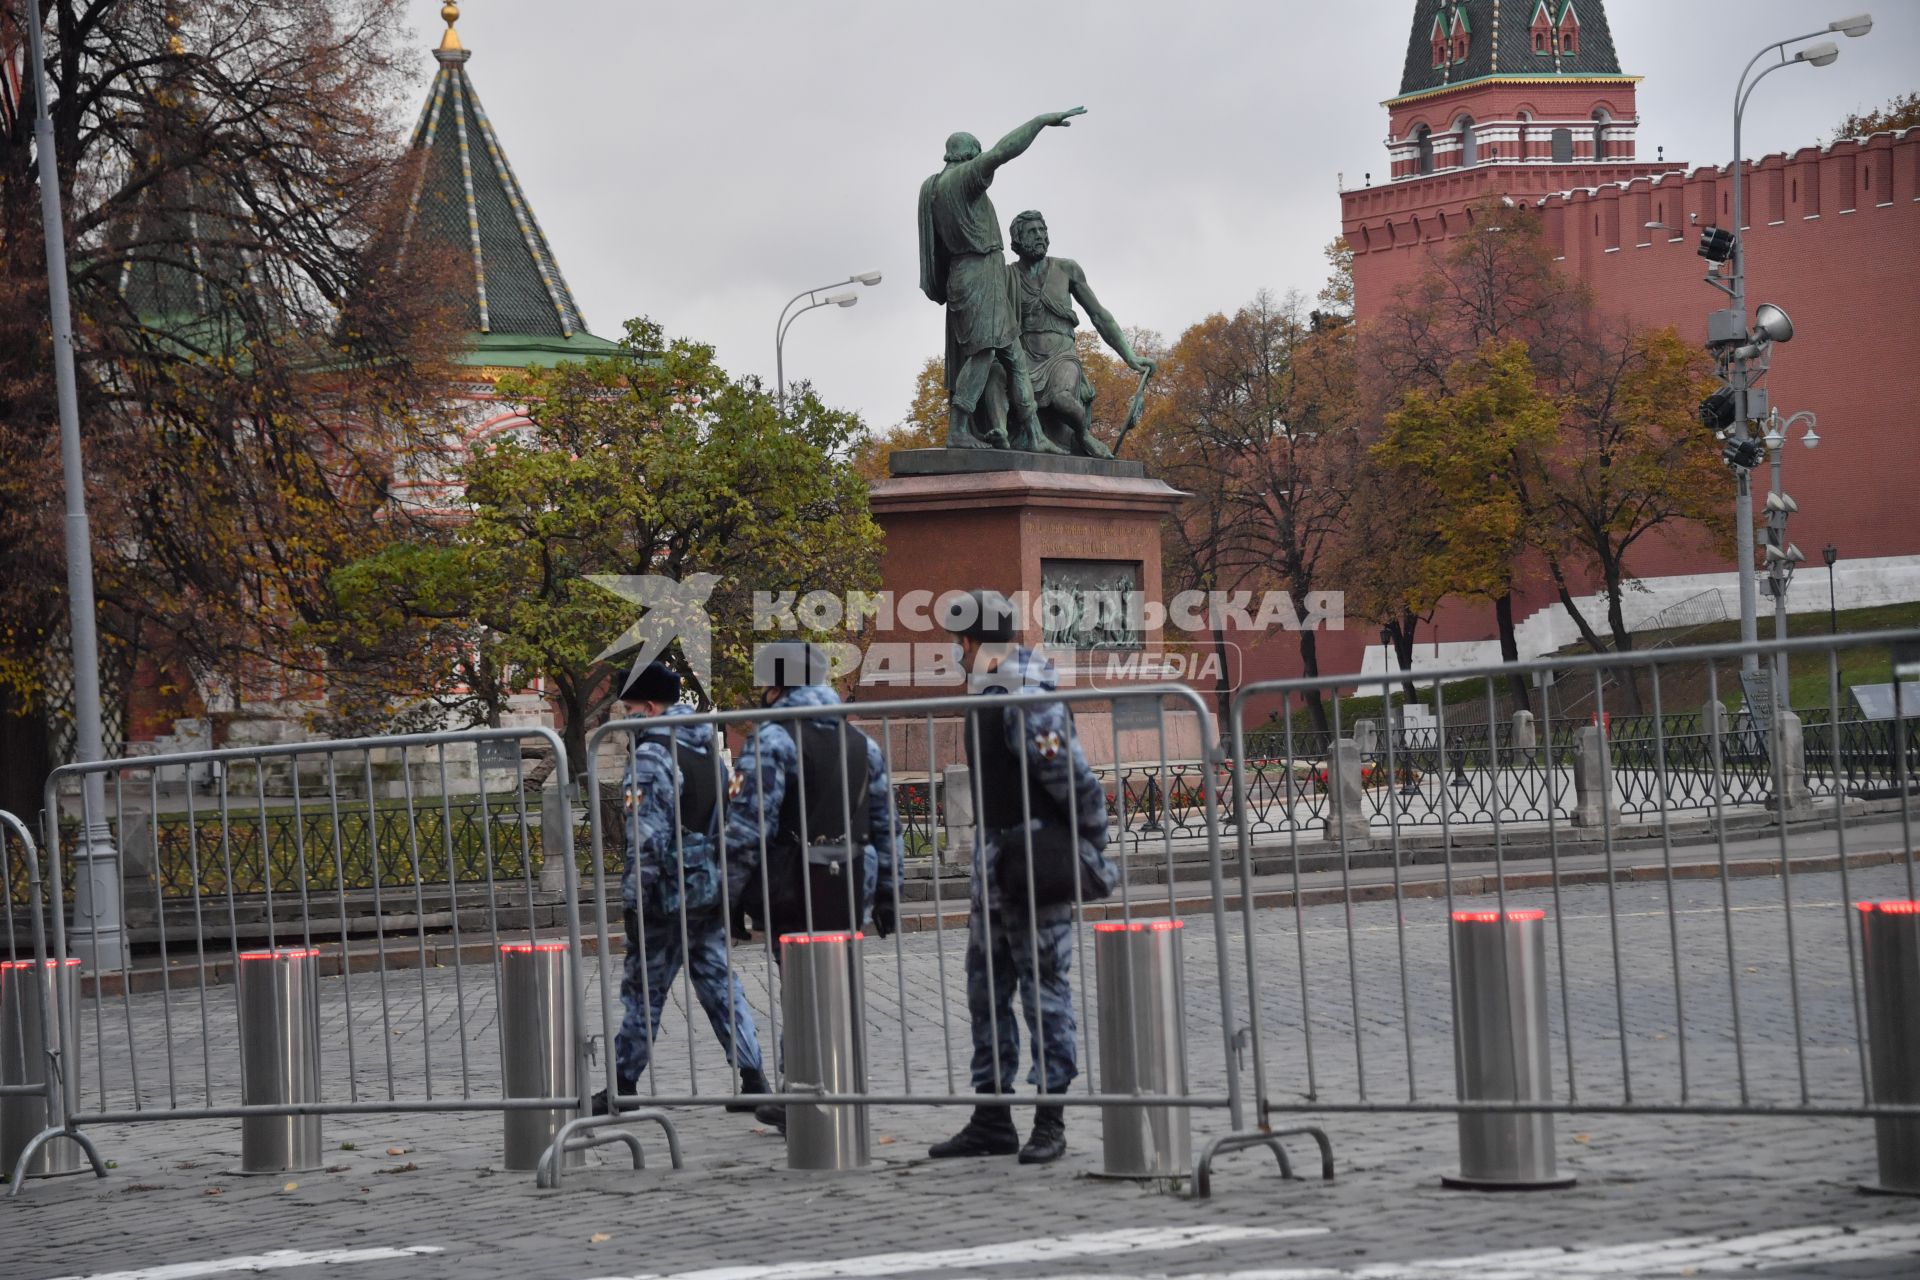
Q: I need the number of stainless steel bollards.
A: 7